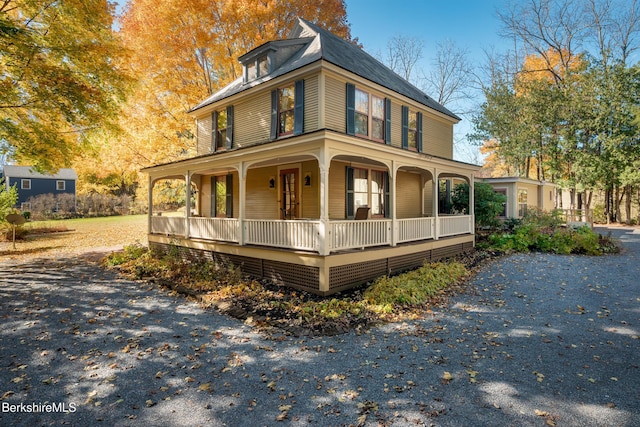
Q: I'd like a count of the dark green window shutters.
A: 14